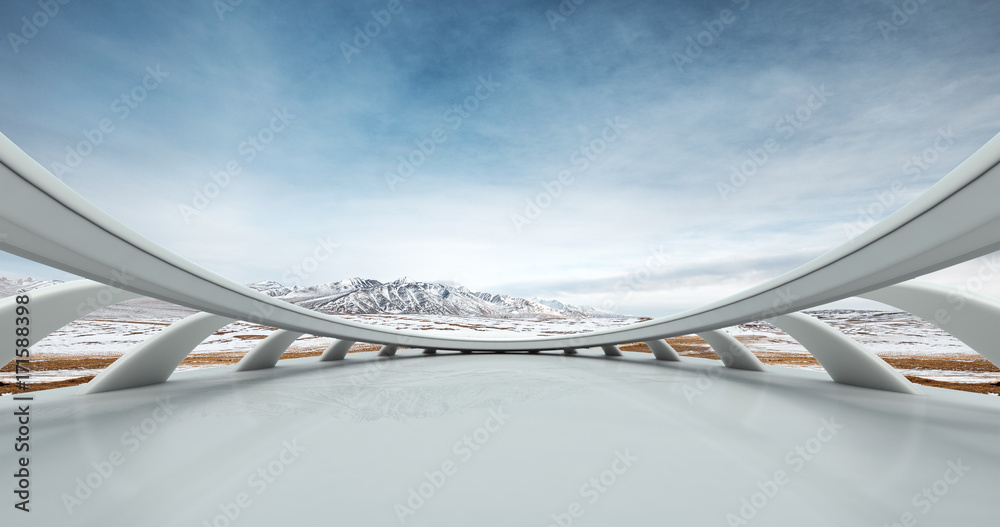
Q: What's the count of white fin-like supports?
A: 12